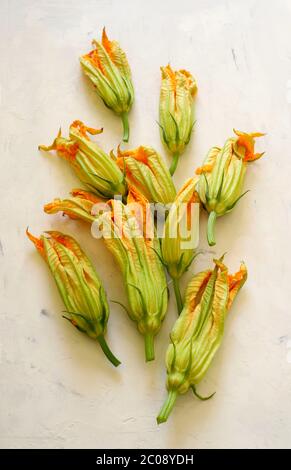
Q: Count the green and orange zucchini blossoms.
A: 9